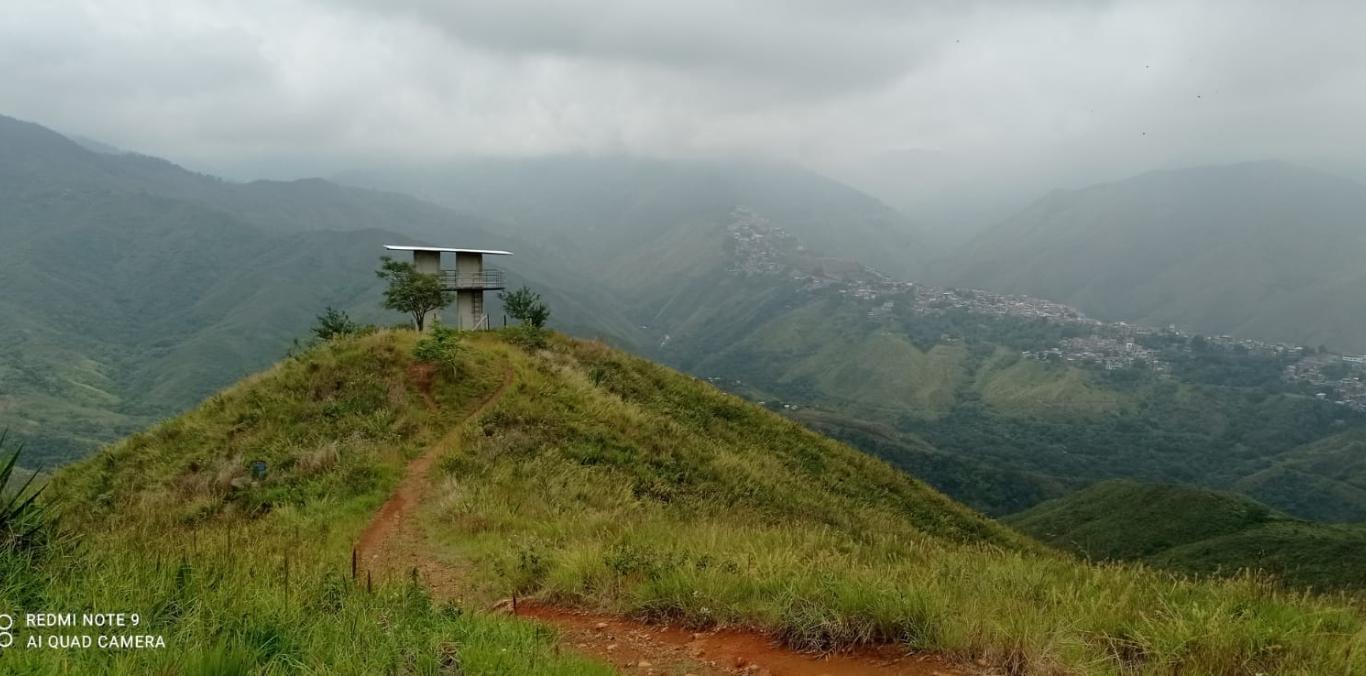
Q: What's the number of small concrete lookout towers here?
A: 1